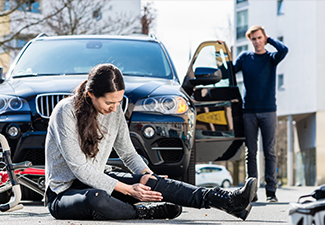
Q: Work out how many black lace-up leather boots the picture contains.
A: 2